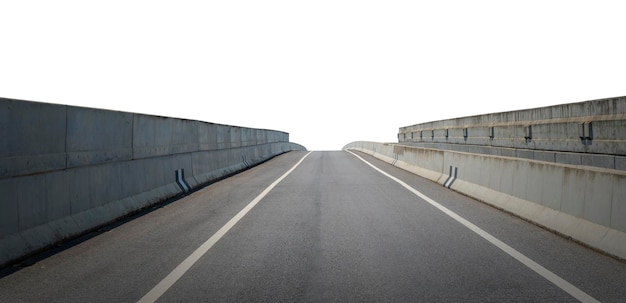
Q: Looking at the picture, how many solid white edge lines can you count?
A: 2